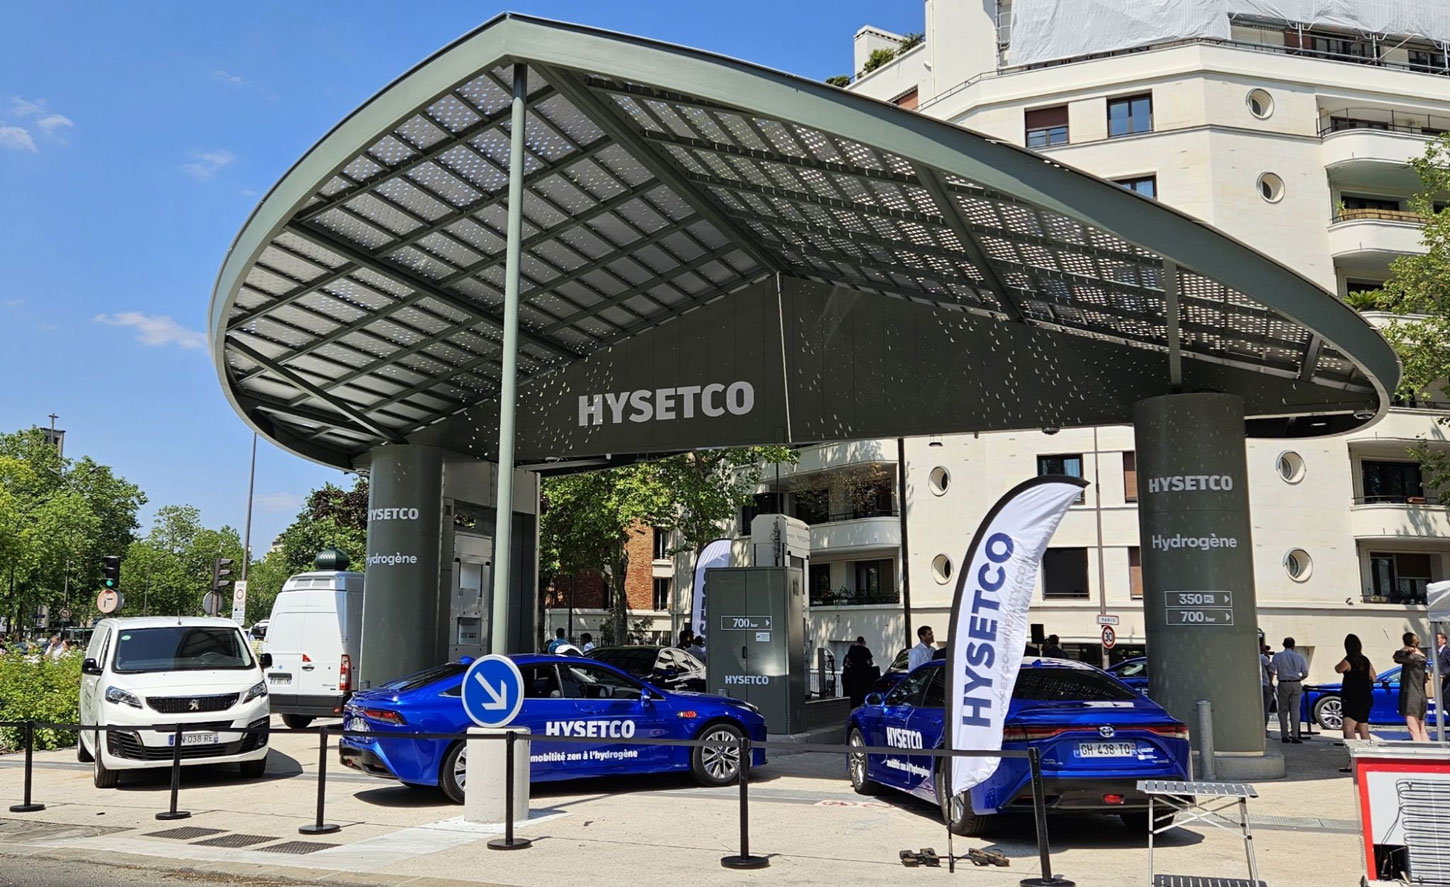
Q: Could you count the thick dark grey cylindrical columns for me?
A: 2